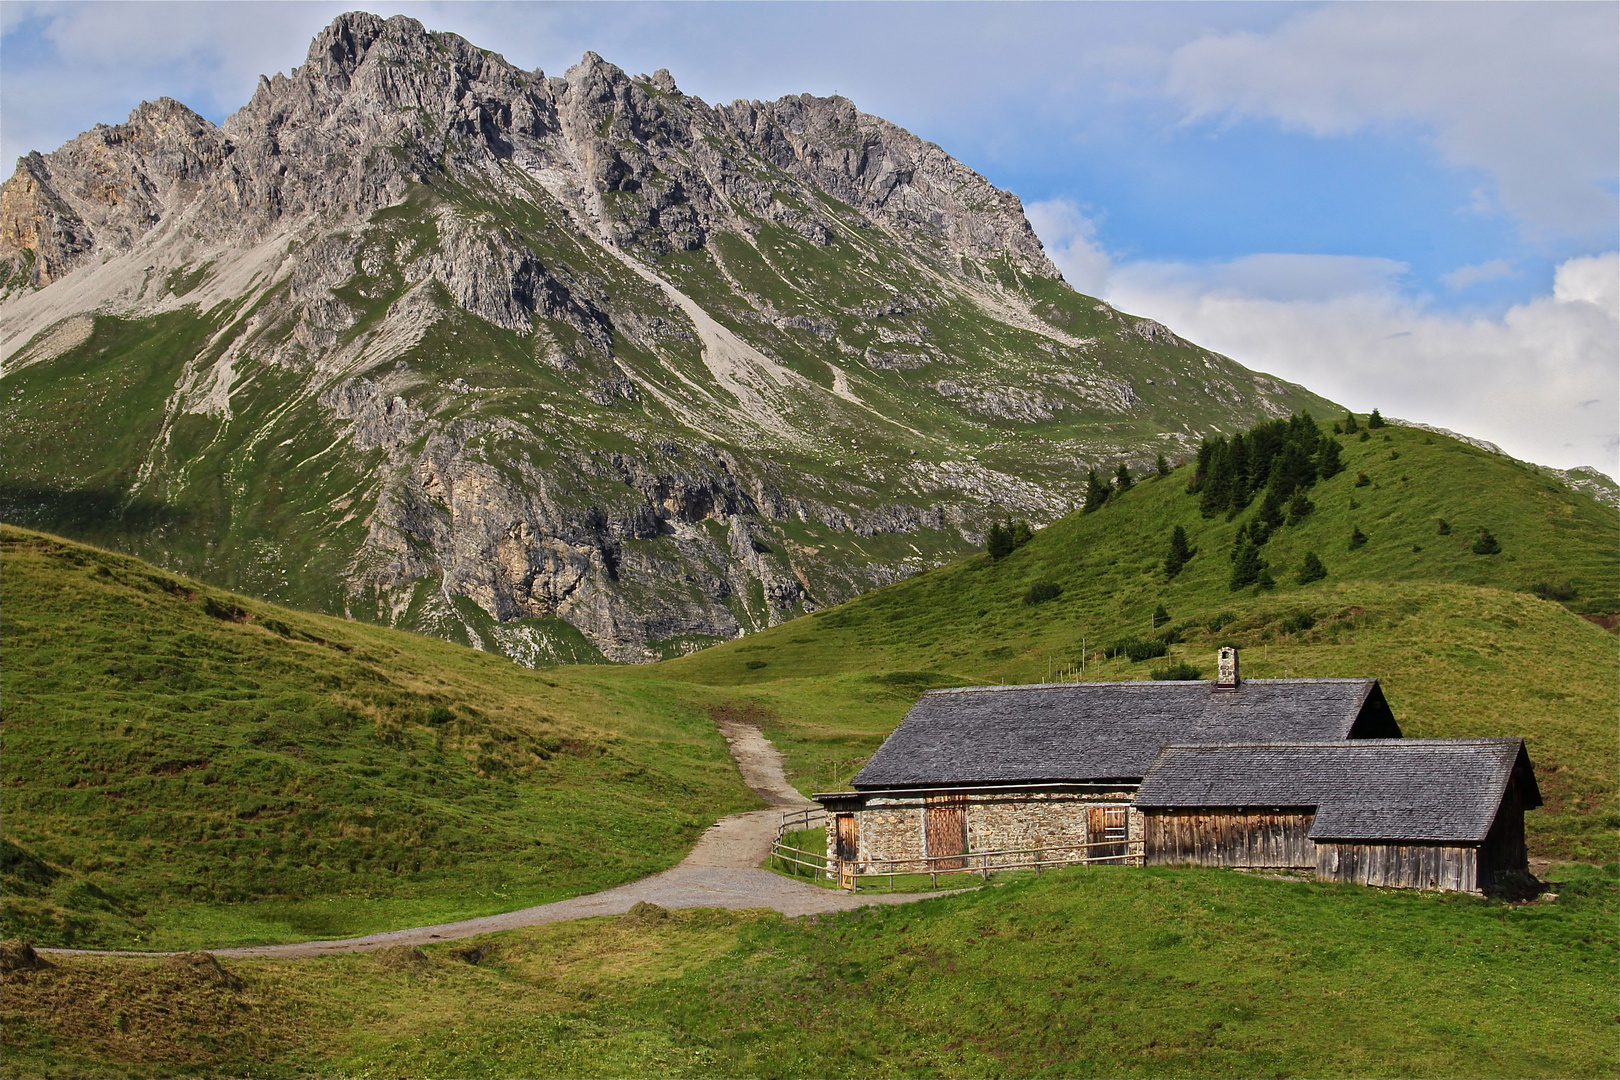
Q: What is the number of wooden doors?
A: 3